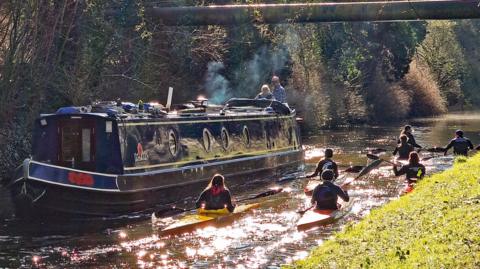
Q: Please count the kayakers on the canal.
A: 7